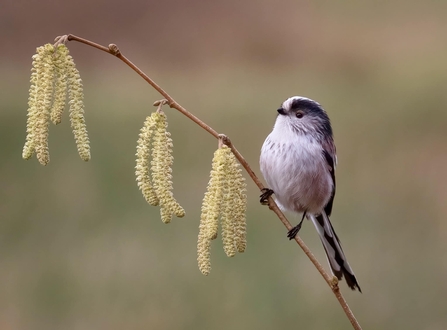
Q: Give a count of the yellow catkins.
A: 11